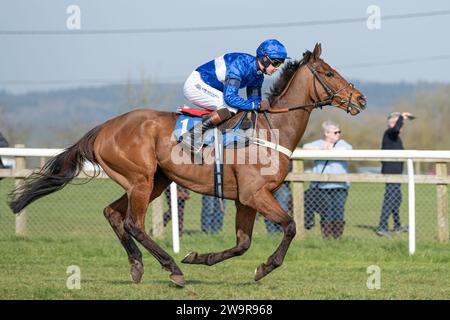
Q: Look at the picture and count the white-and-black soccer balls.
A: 0